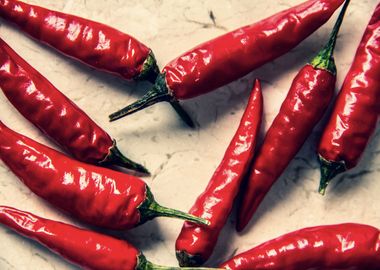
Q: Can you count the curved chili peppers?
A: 9